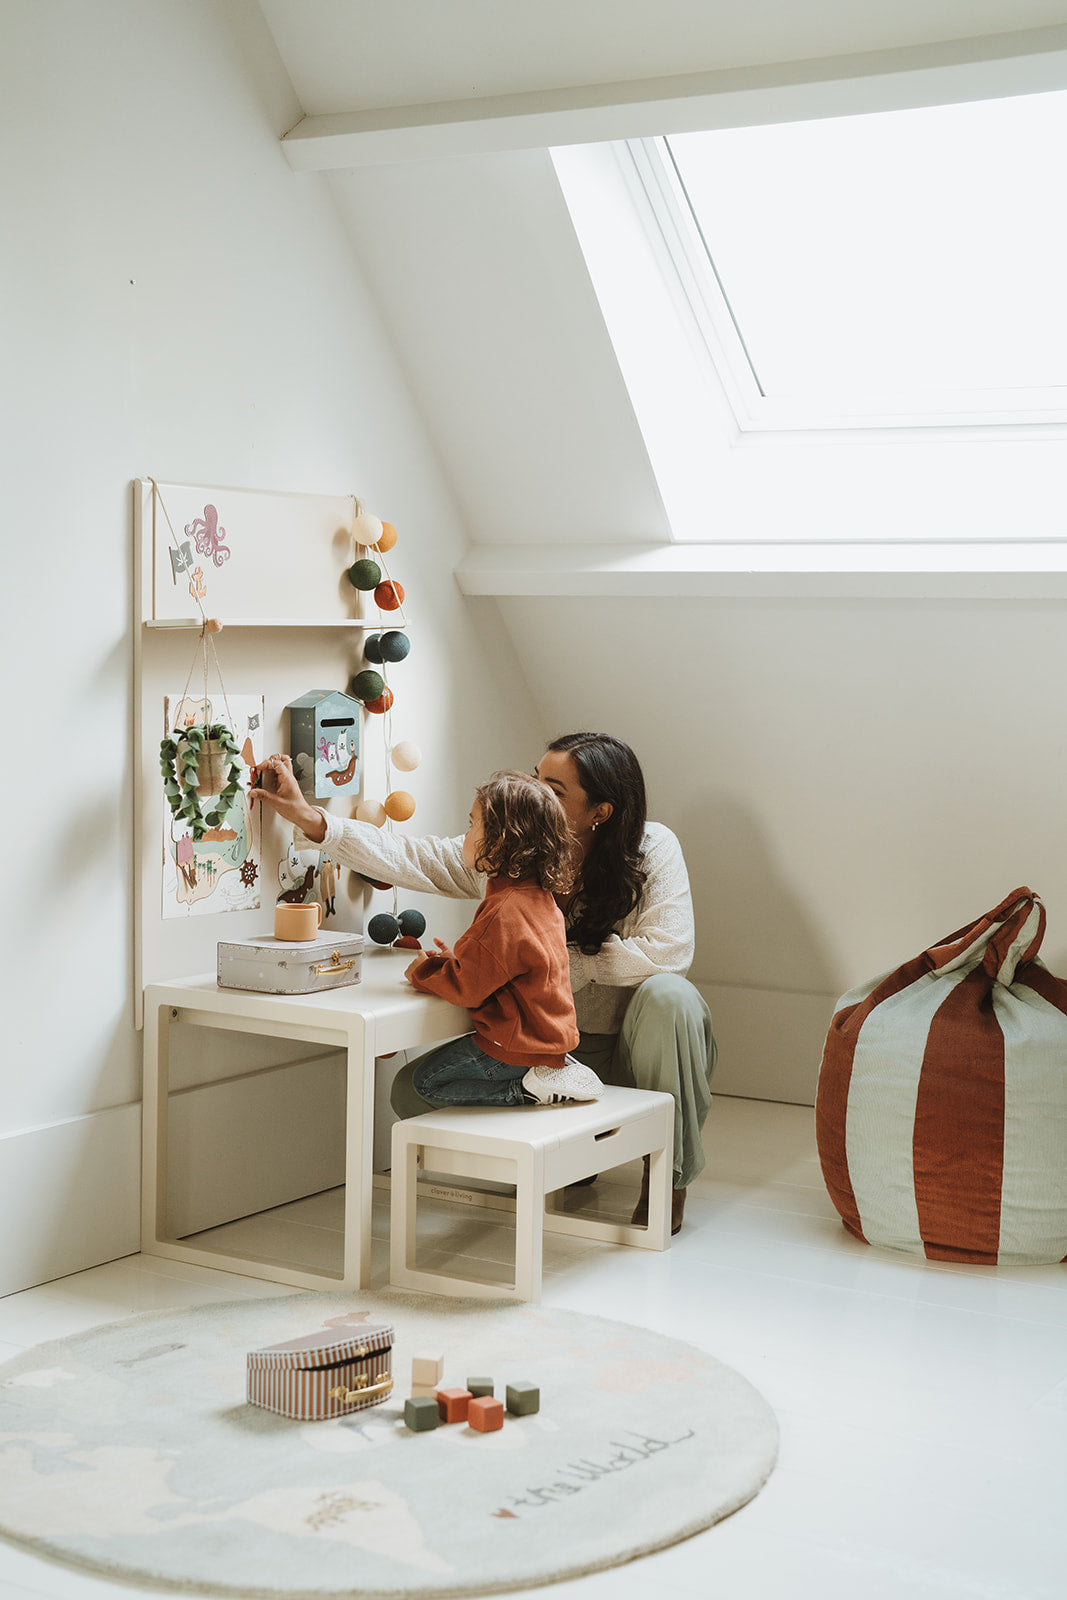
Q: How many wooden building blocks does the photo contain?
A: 7